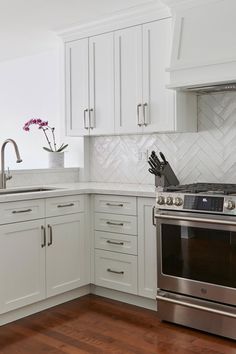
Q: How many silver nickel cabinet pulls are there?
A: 13